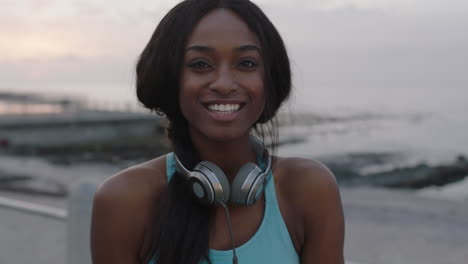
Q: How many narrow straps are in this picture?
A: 2